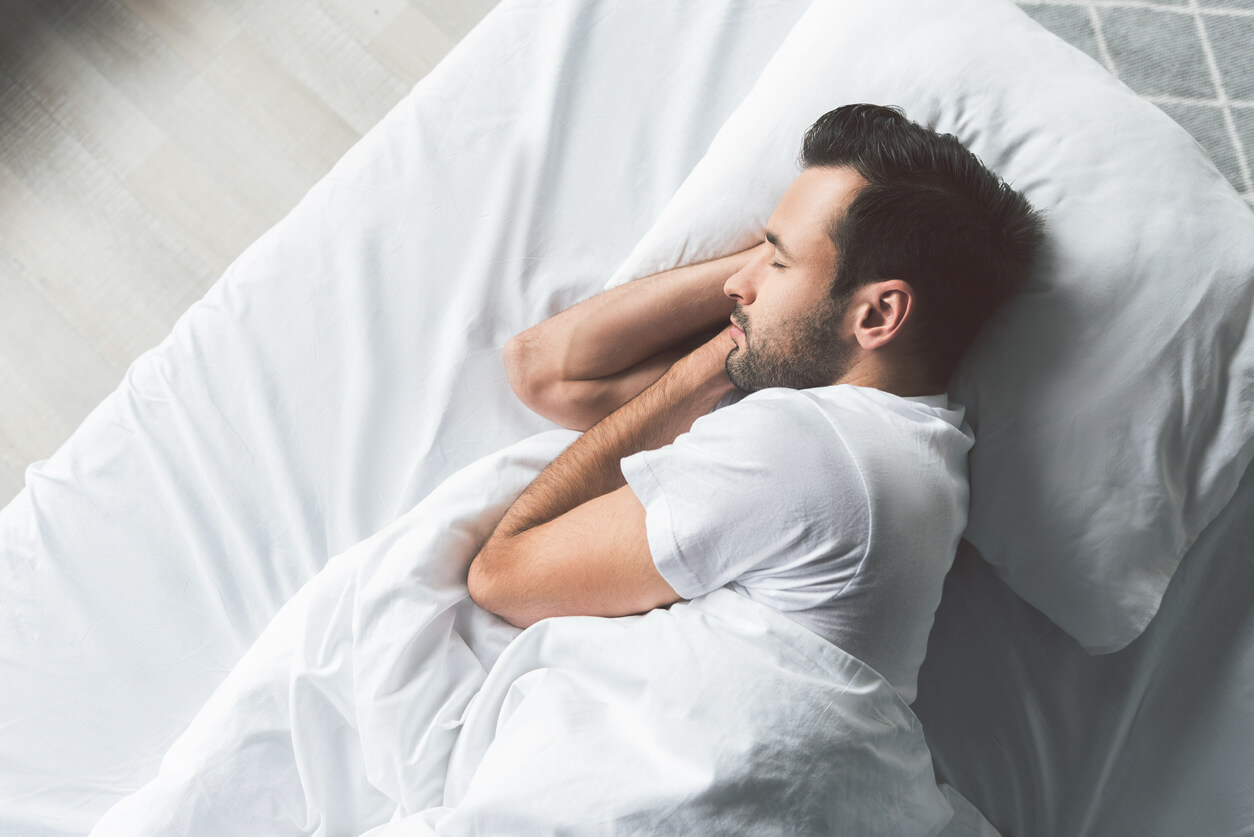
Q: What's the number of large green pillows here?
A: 0